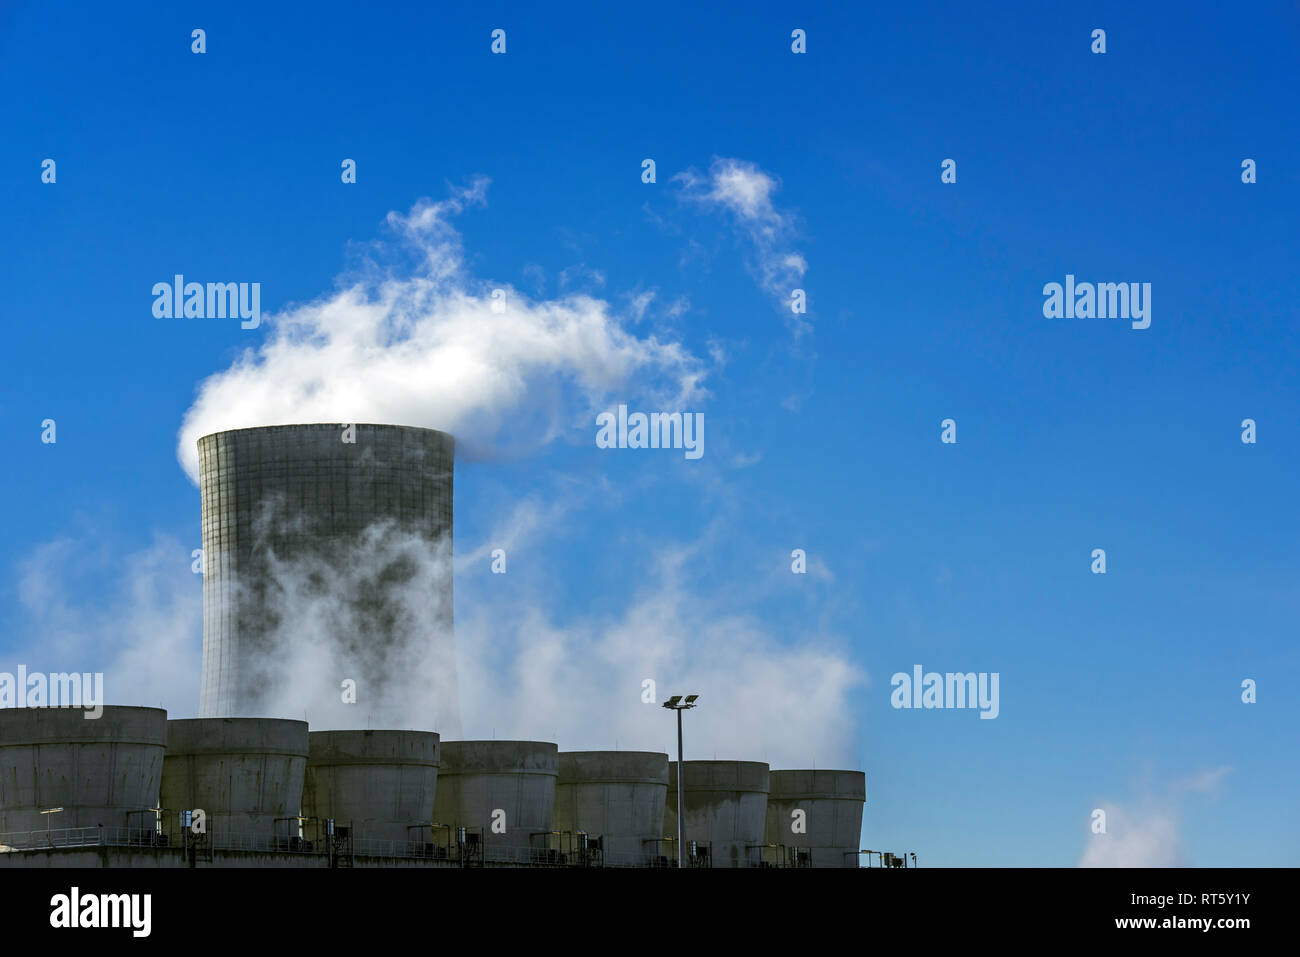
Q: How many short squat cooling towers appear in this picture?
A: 7